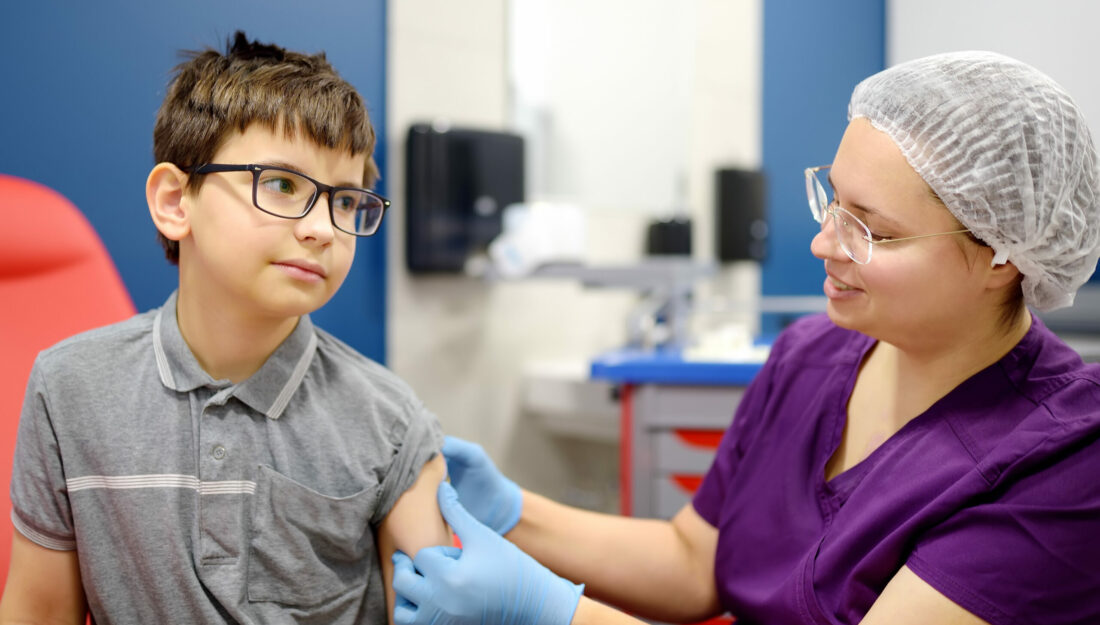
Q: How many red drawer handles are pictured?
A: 2